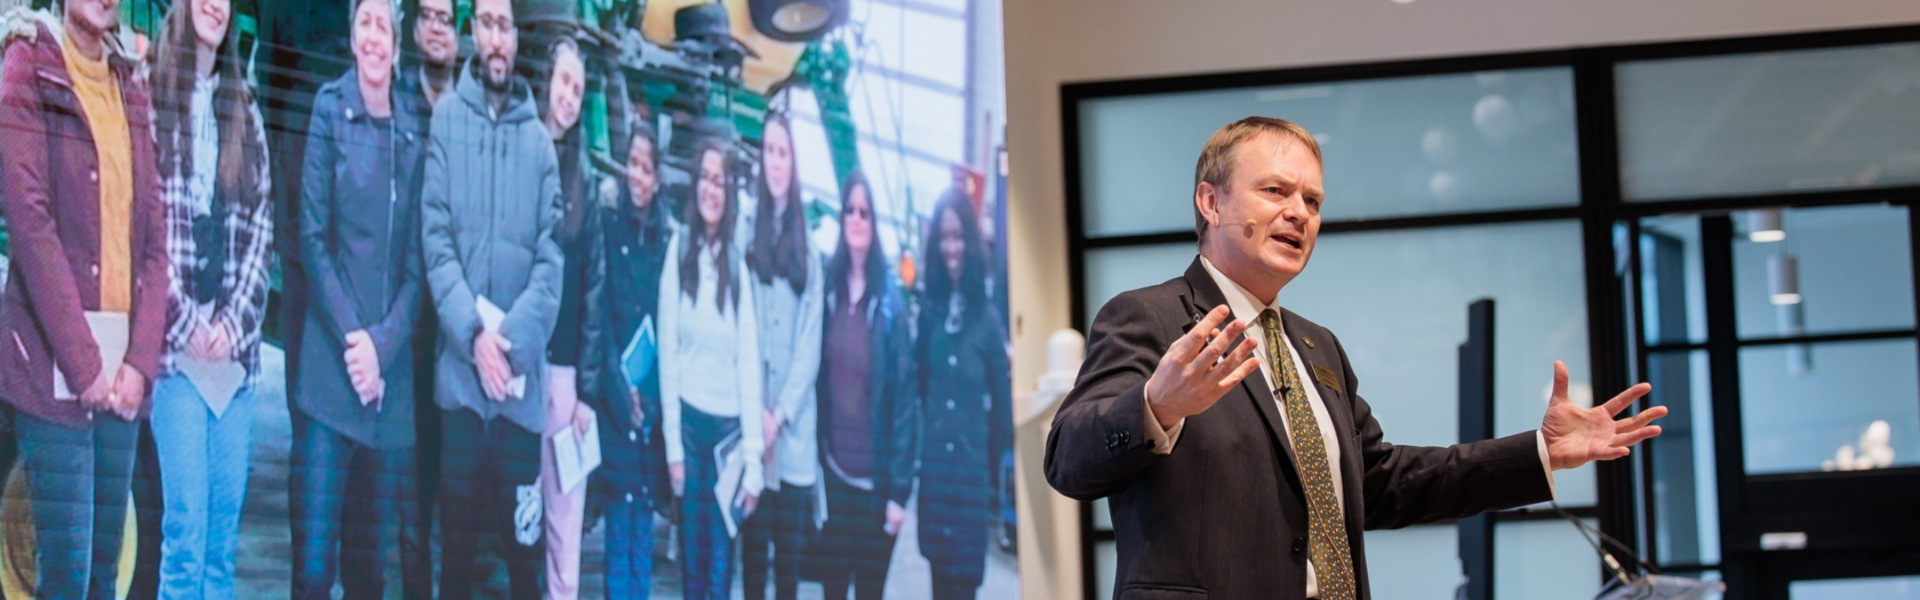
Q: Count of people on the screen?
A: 11